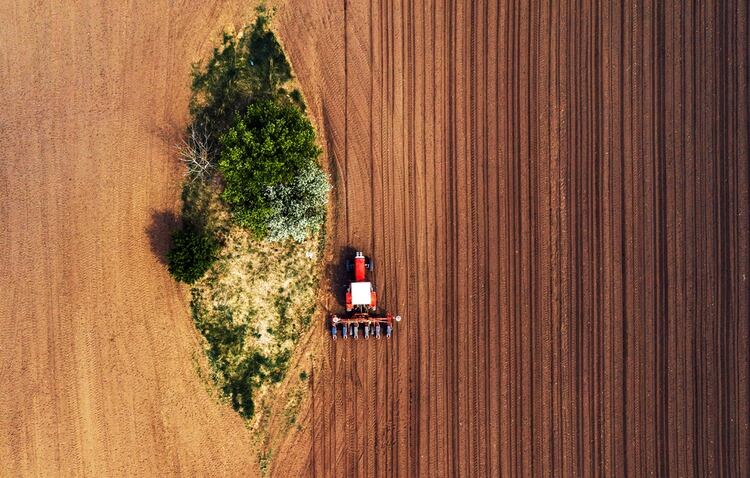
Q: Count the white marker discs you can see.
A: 2